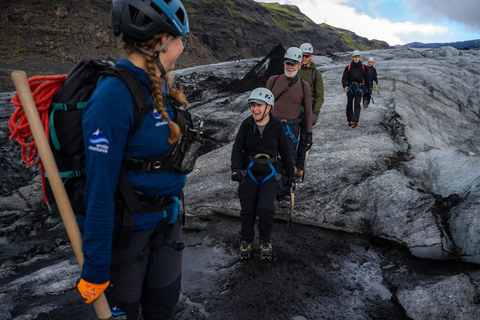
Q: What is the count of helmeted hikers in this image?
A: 6